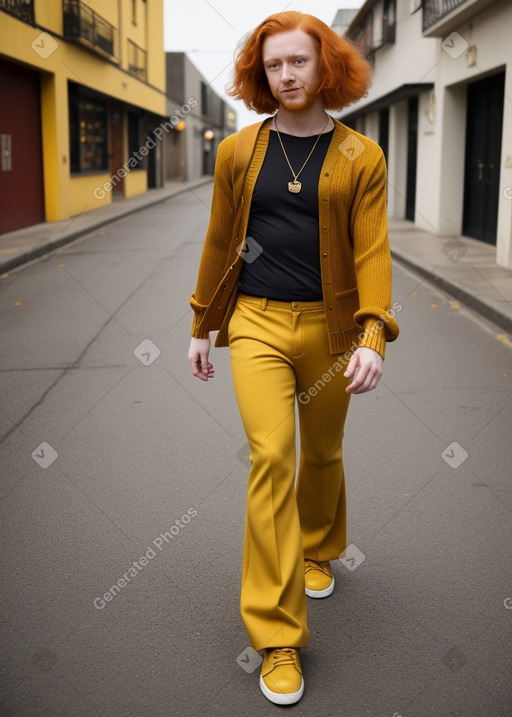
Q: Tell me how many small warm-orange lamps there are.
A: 2